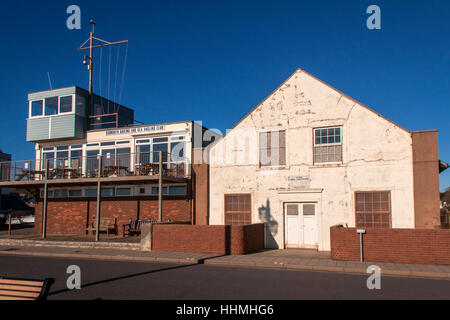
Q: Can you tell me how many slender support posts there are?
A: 3